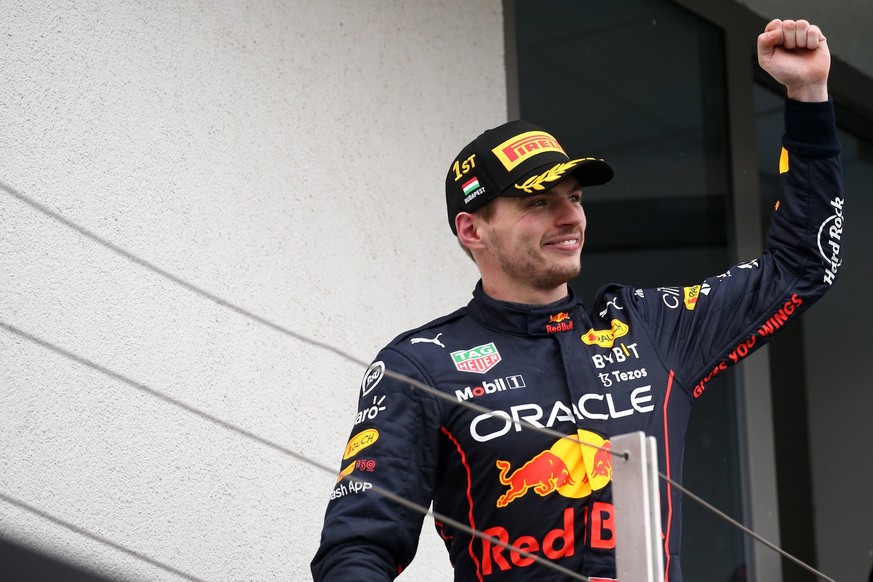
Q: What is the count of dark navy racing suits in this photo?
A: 1